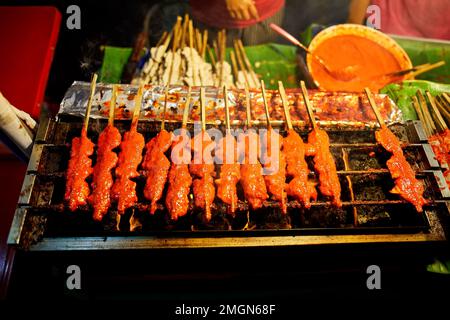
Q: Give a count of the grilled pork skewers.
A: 12